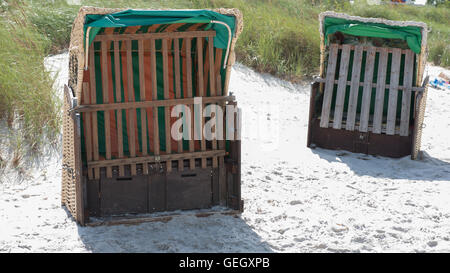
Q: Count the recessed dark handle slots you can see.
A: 2